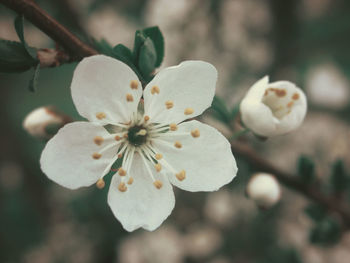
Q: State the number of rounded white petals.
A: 5